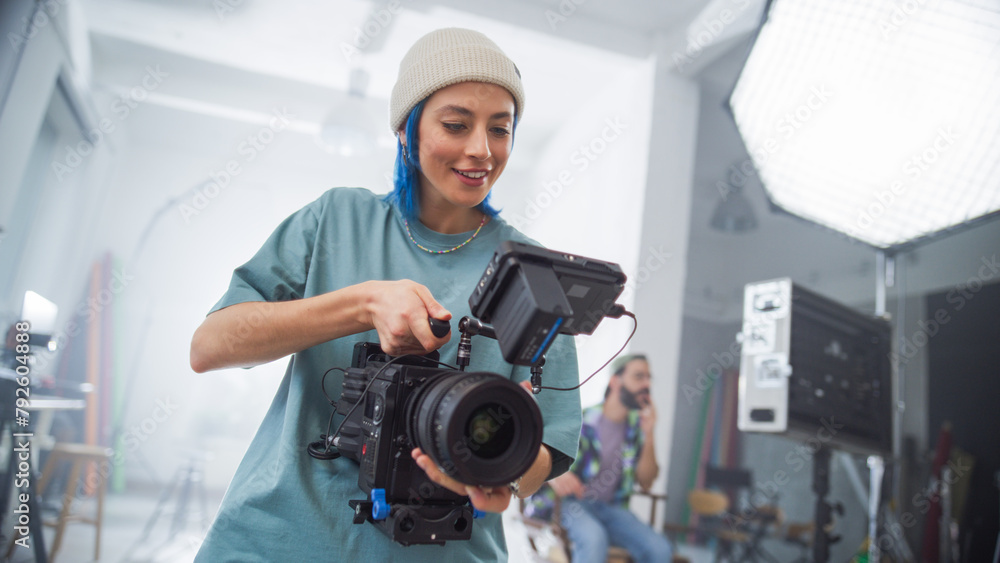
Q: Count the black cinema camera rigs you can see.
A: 1